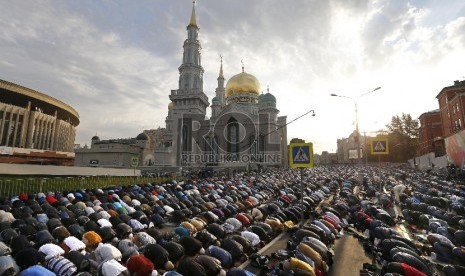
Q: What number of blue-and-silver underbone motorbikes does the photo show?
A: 0